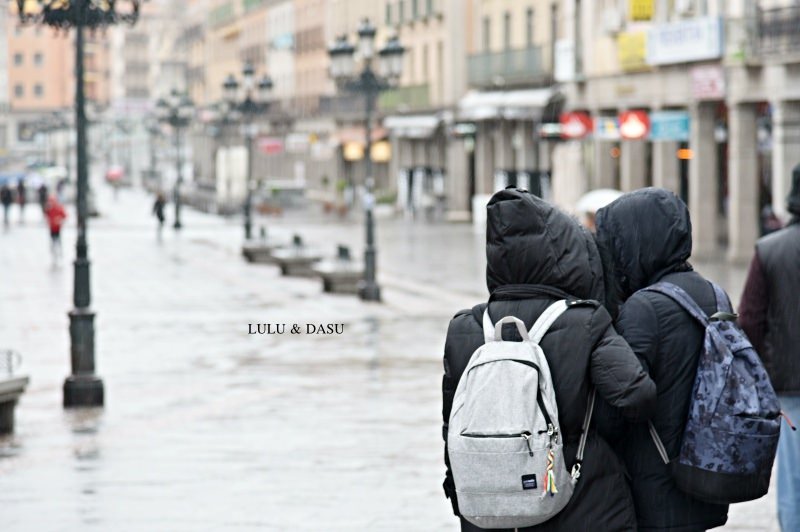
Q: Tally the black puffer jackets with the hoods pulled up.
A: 2